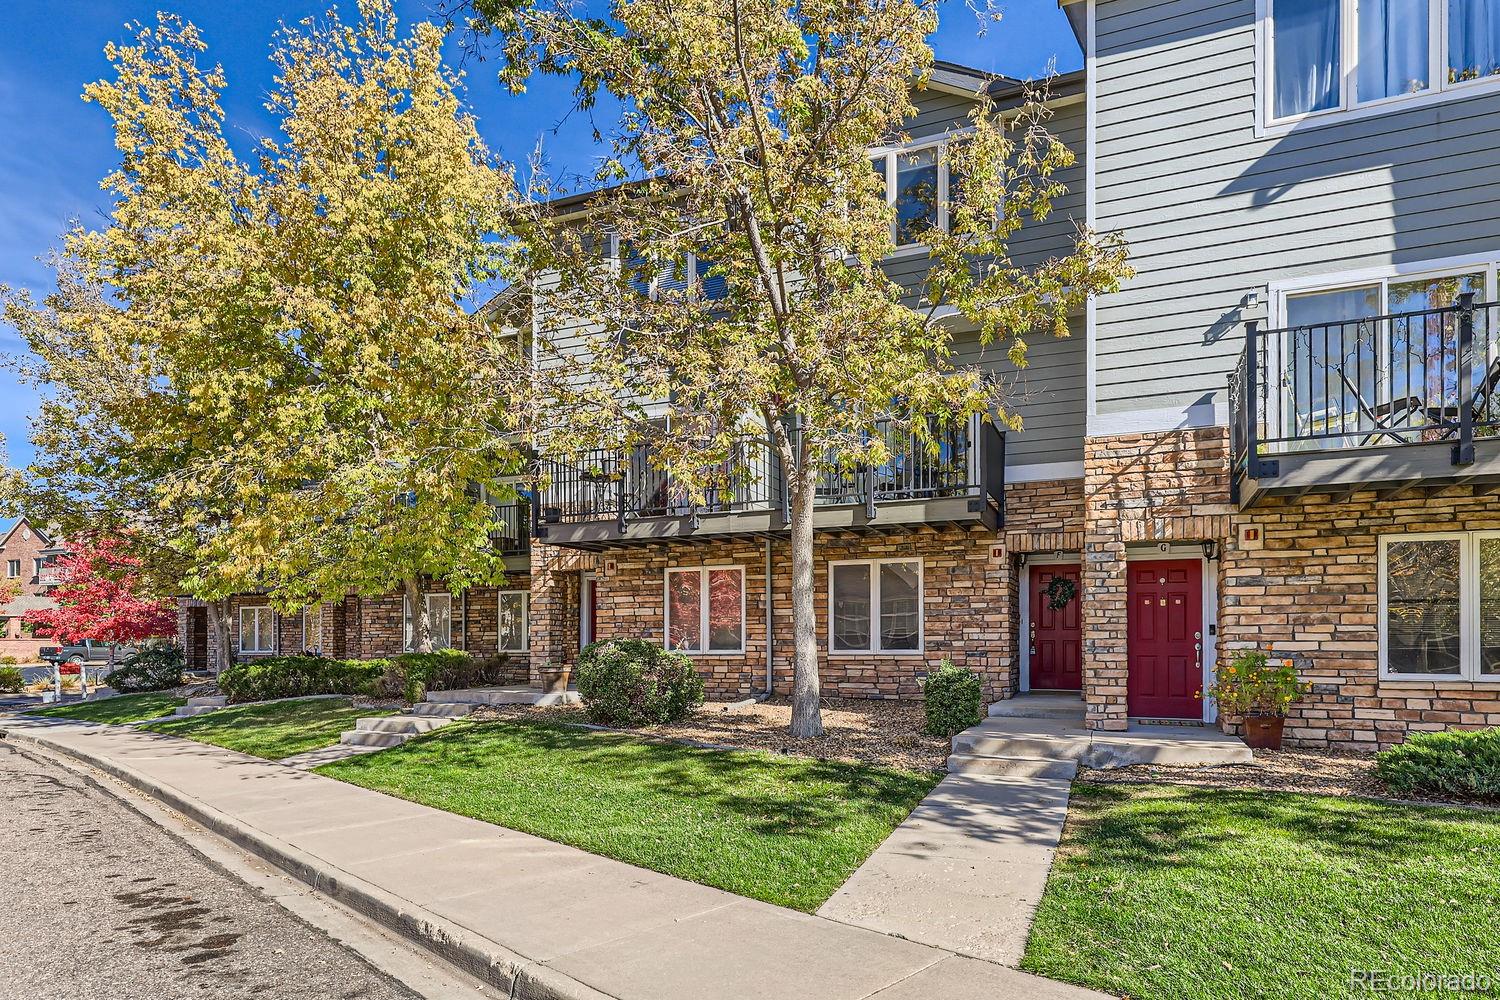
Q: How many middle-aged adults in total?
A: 0